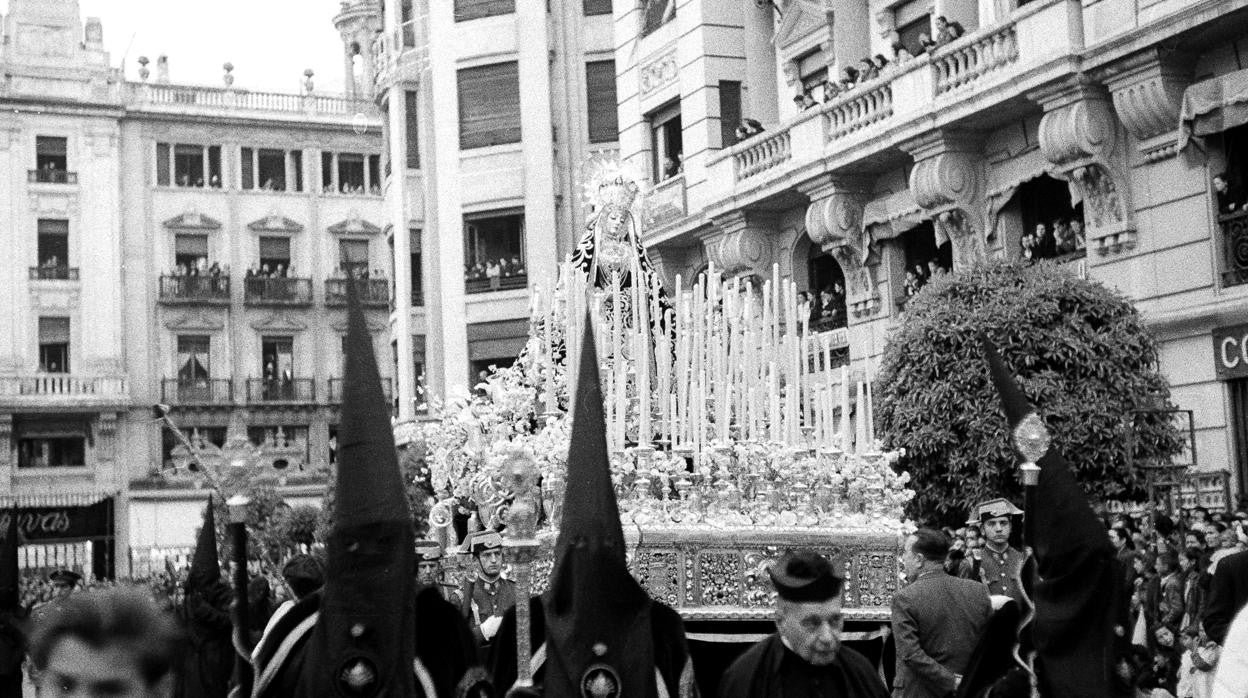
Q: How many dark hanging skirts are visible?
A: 1